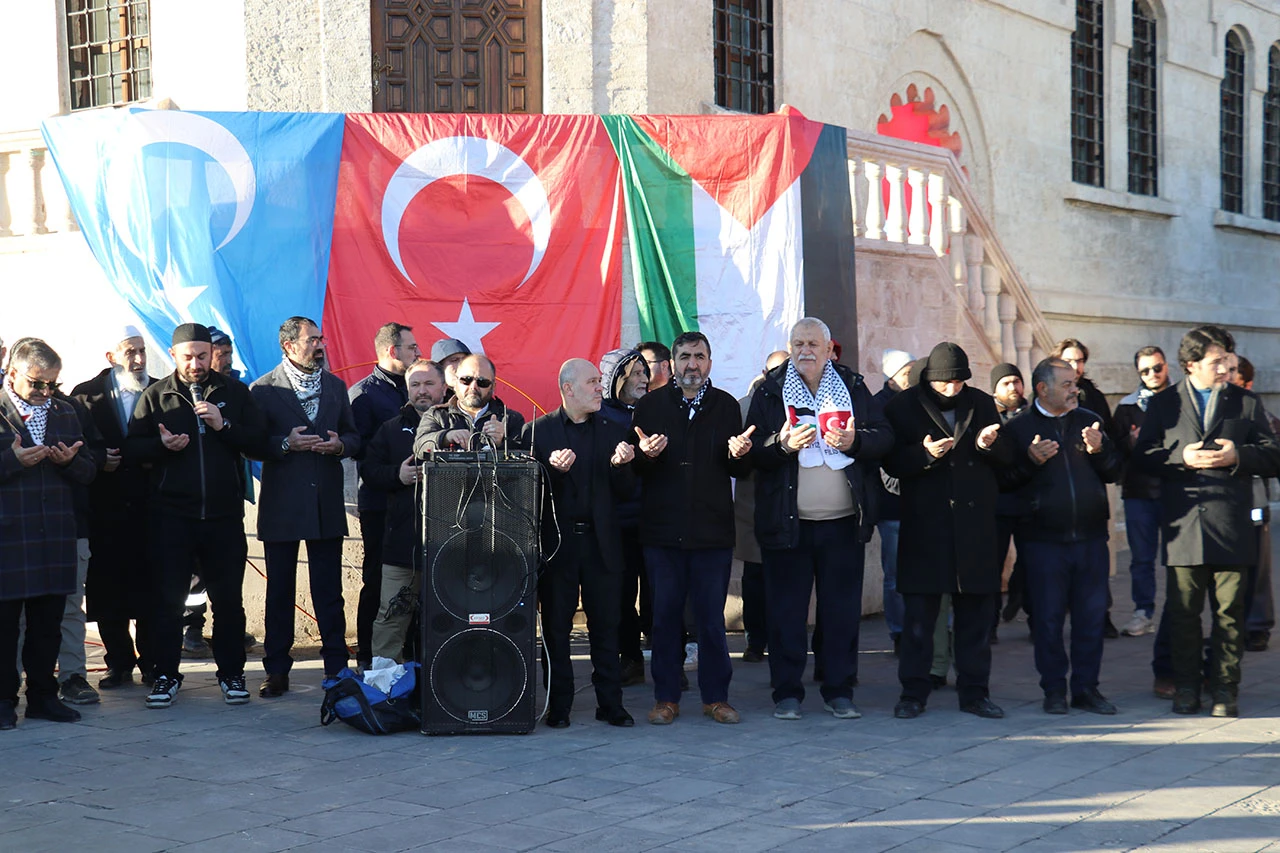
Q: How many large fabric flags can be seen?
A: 3